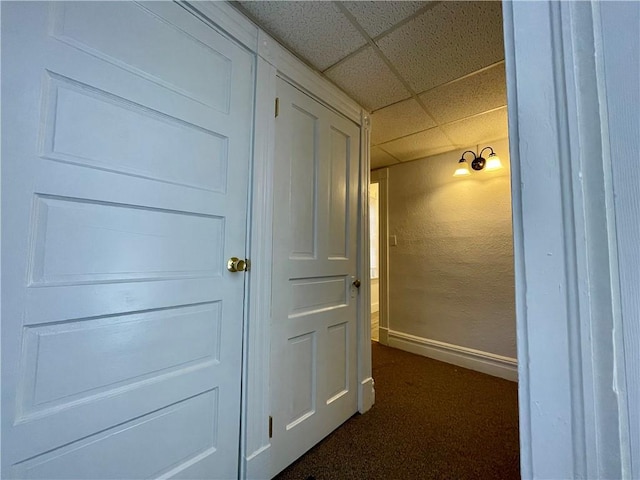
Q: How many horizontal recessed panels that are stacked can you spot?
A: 5